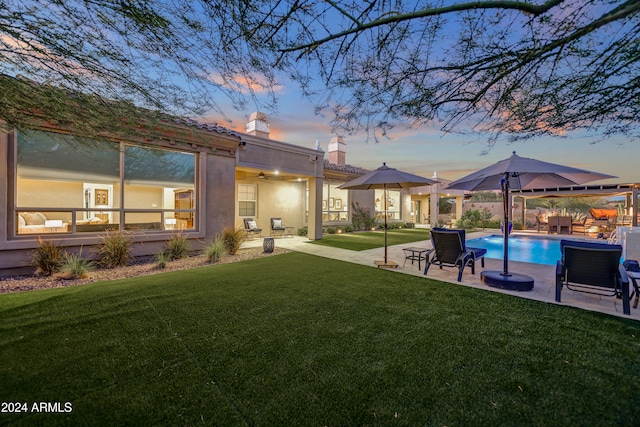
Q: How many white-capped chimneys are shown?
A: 2